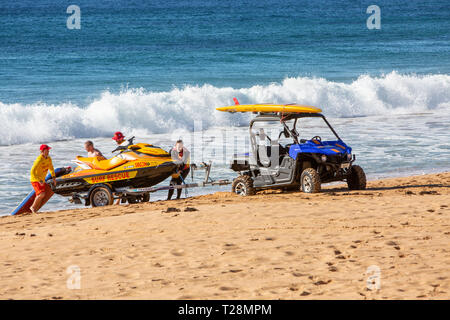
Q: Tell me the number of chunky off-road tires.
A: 3